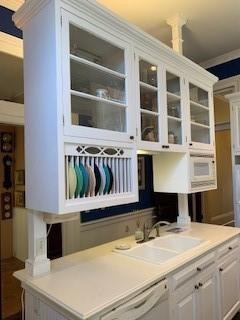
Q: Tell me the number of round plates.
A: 8